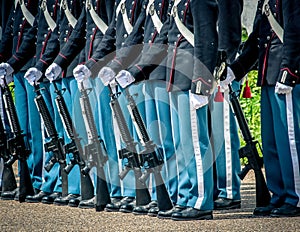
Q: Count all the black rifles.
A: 8